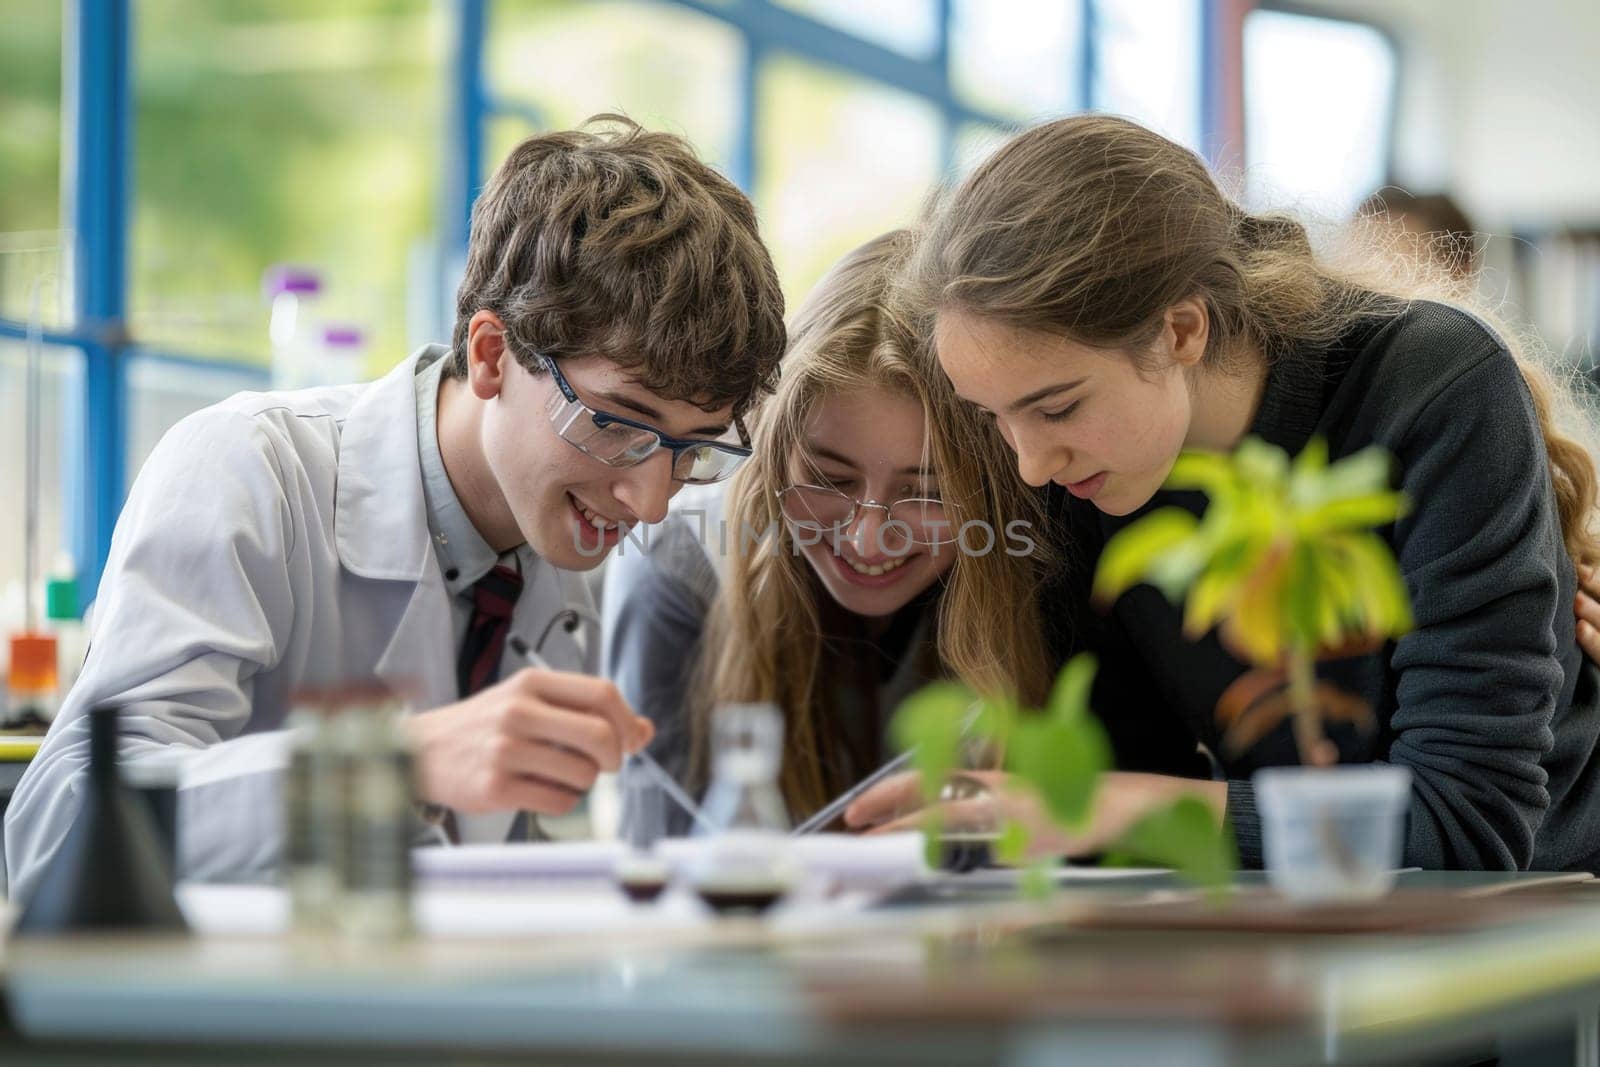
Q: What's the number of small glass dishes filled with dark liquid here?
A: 2